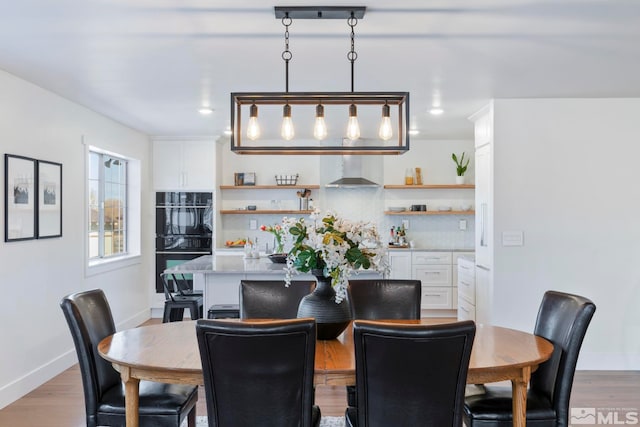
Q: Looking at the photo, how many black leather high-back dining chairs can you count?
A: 6